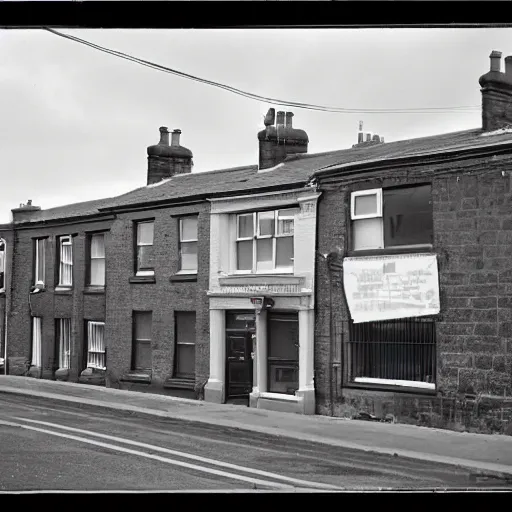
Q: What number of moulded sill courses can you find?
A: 1